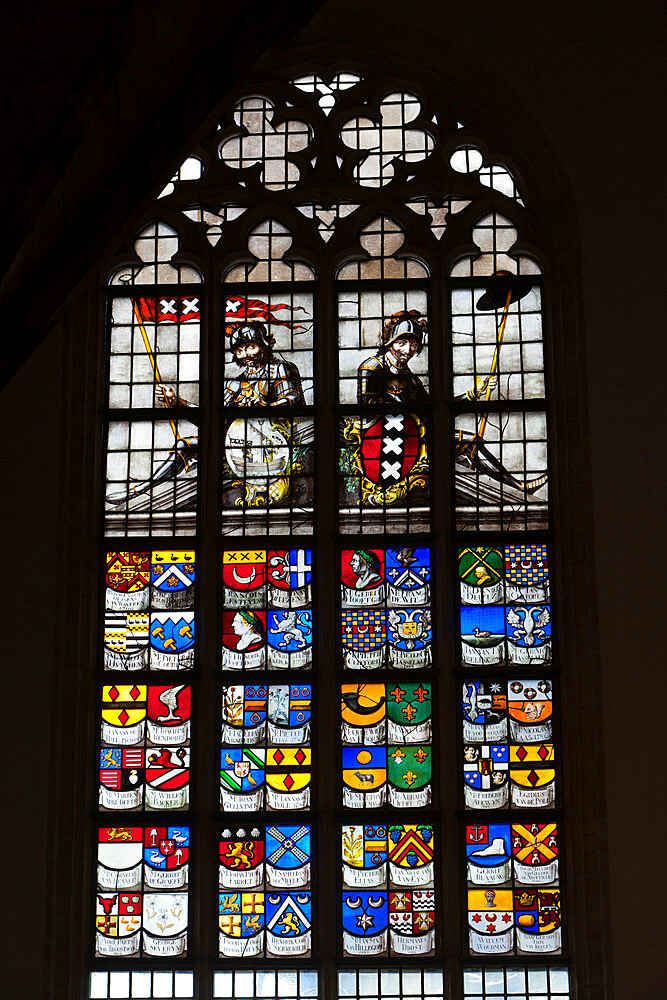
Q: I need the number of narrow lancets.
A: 4